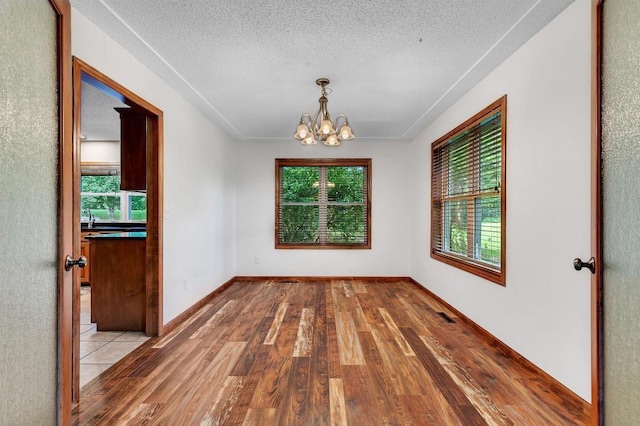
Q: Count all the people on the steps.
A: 0